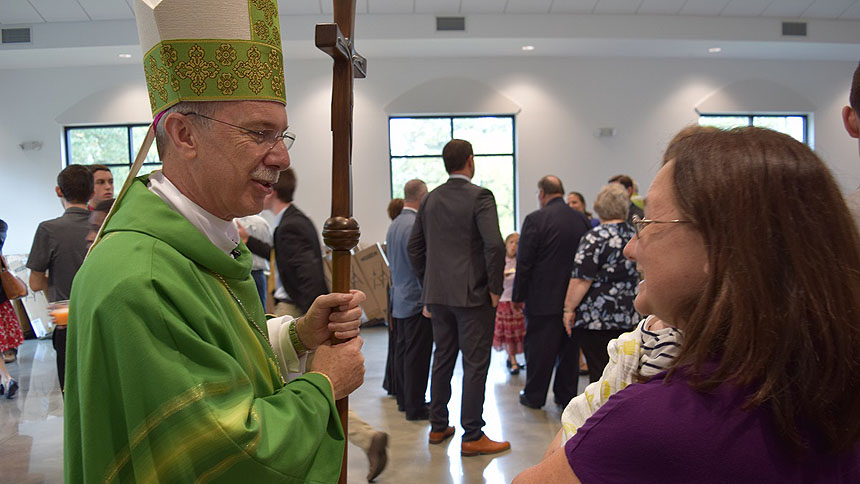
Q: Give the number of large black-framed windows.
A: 3